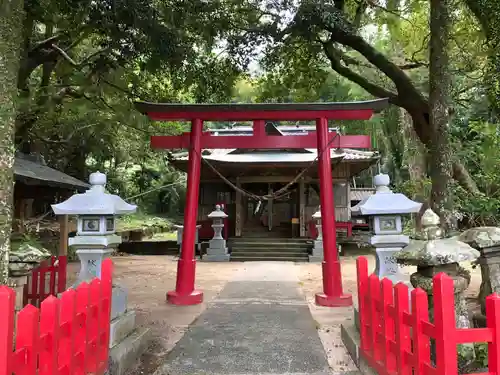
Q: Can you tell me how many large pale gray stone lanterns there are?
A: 2